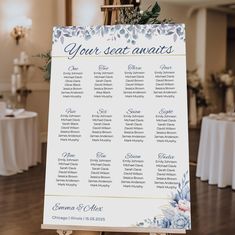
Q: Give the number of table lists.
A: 12